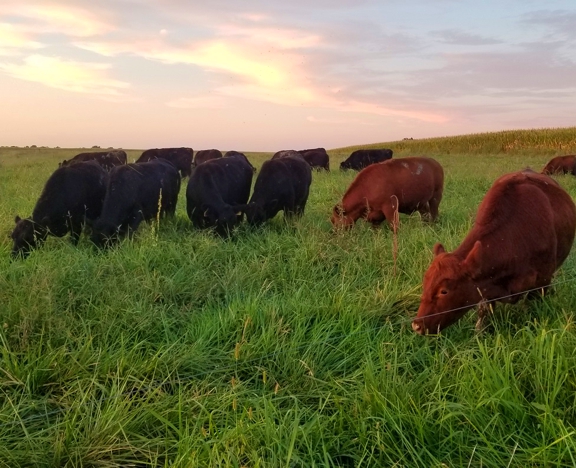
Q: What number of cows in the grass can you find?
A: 14